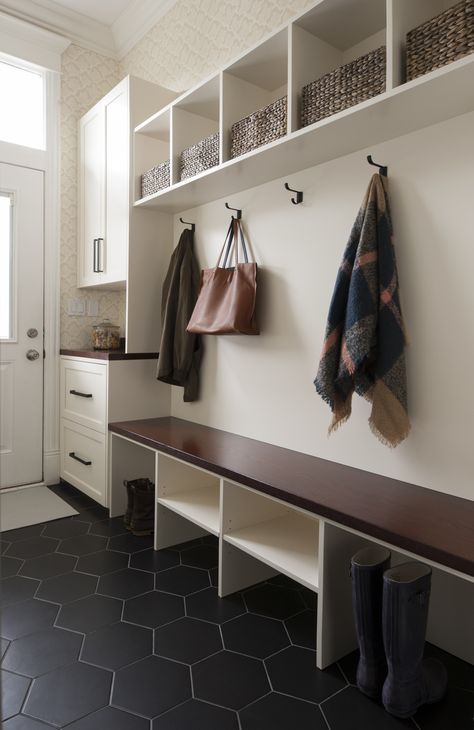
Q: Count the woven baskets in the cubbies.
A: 5